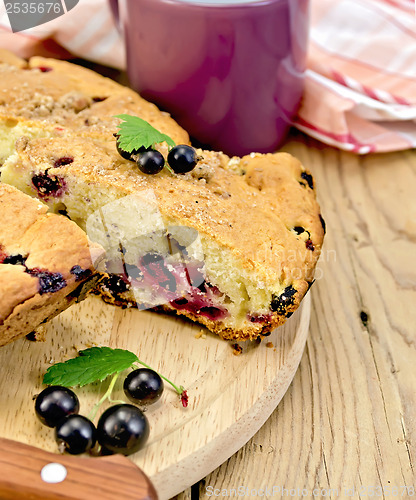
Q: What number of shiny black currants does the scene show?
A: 7